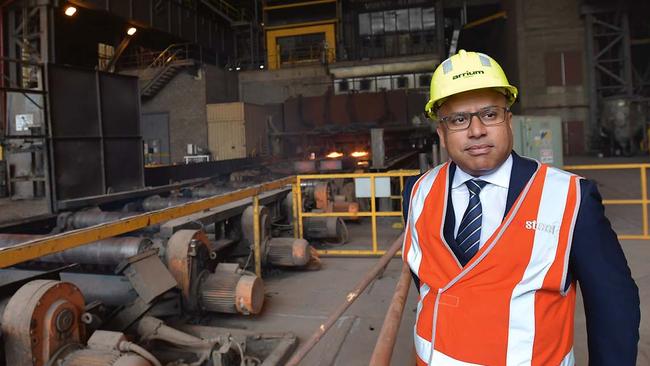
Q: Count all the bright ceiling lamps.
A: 2